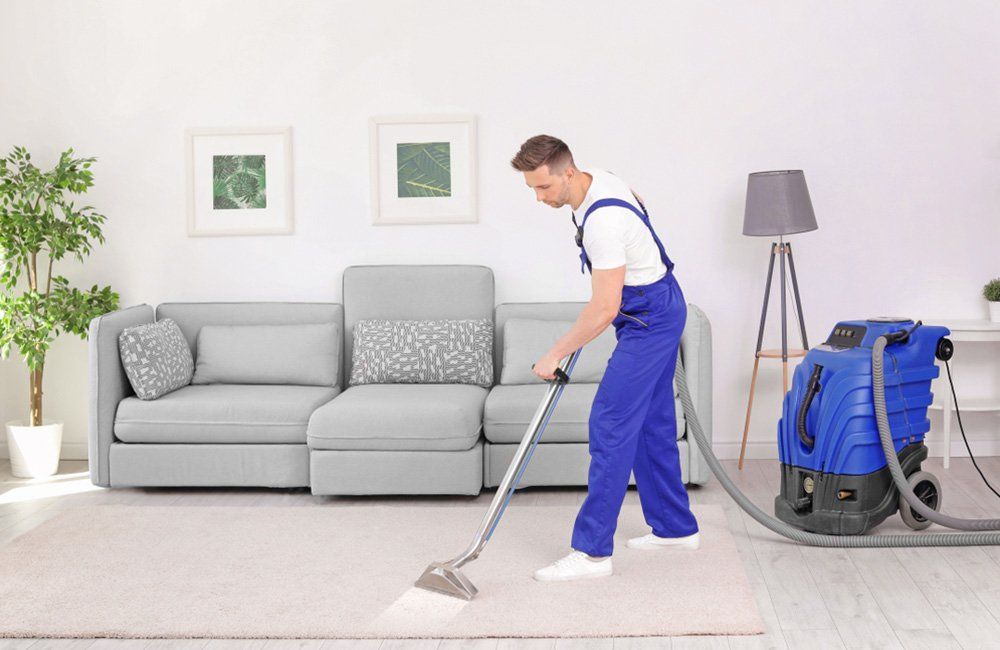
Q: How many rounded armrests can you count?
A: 2